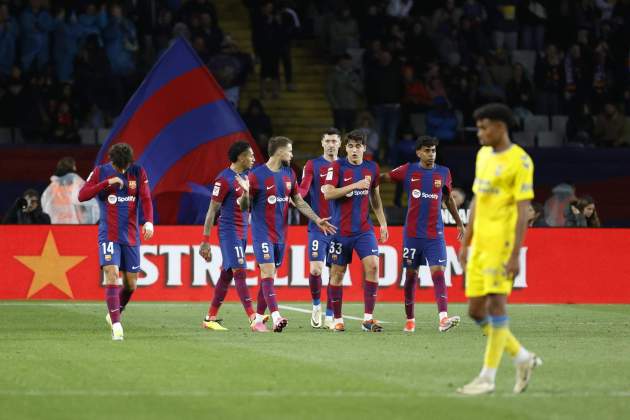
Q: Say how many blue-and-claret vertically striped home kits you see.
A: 6